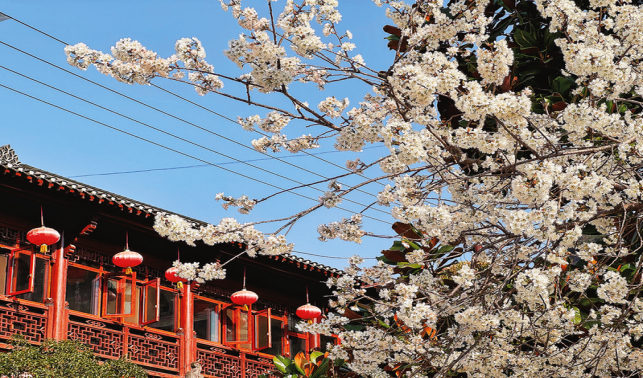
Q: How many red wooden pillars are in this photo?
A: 3